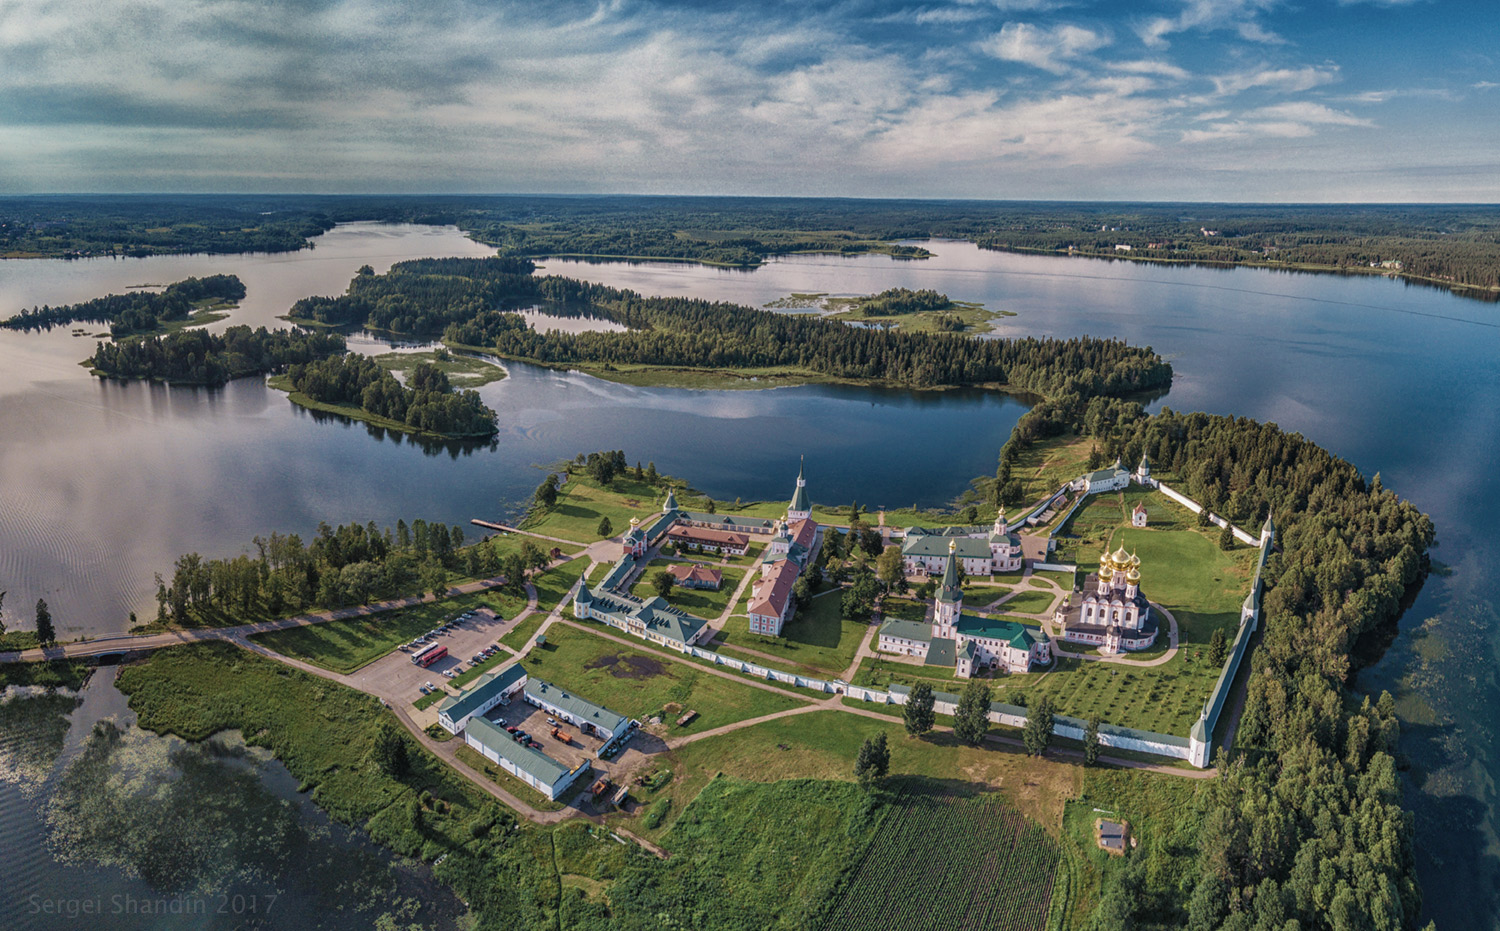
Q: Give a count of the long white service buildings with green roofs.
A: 3